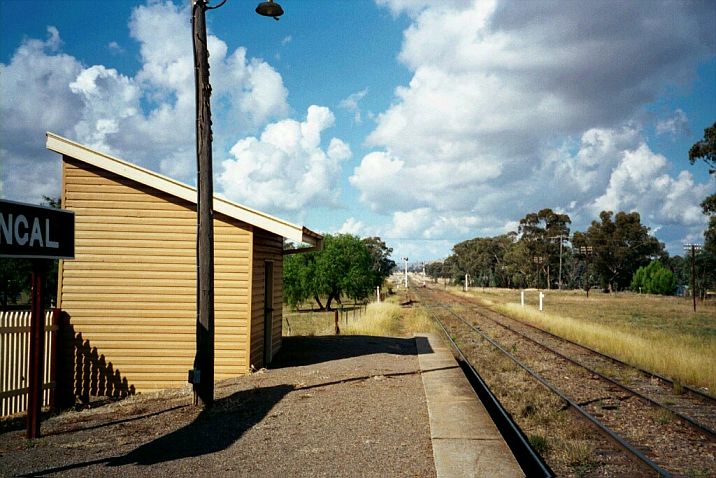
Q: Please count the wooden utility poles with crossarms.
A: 4